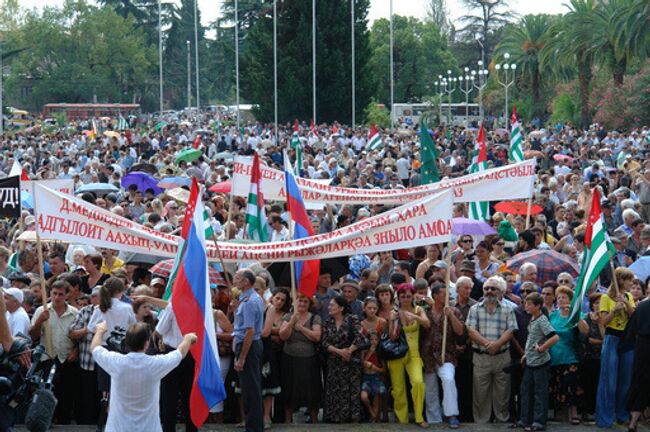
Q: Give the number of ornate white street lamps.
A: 5